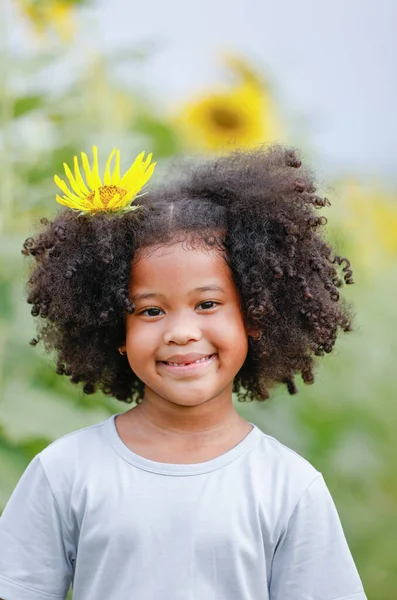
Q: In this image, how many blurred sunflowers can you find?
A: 3